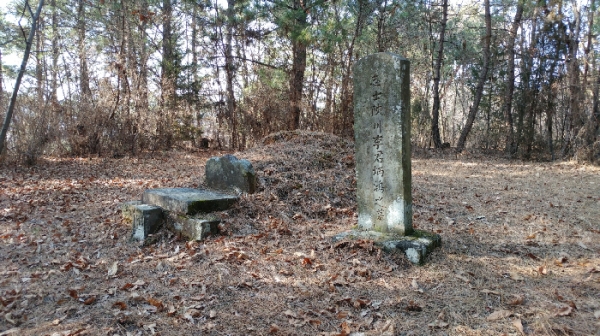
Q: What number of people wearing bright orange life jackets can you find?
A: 0